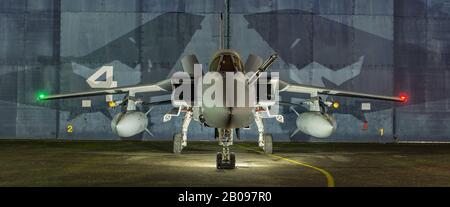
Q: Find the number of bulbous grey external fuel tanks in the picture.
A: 2